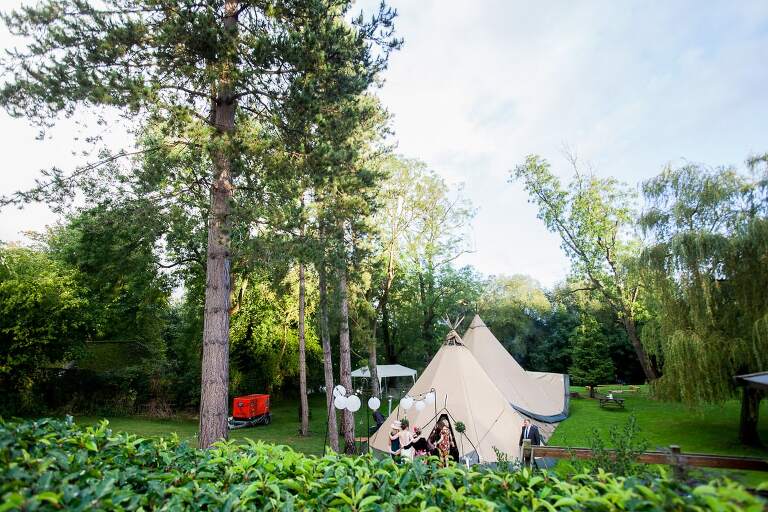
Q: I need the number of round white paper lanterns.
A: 7